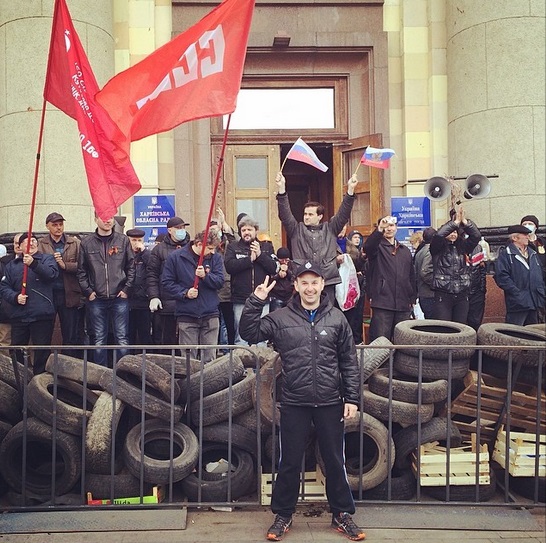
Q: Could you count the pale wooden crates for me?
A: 3